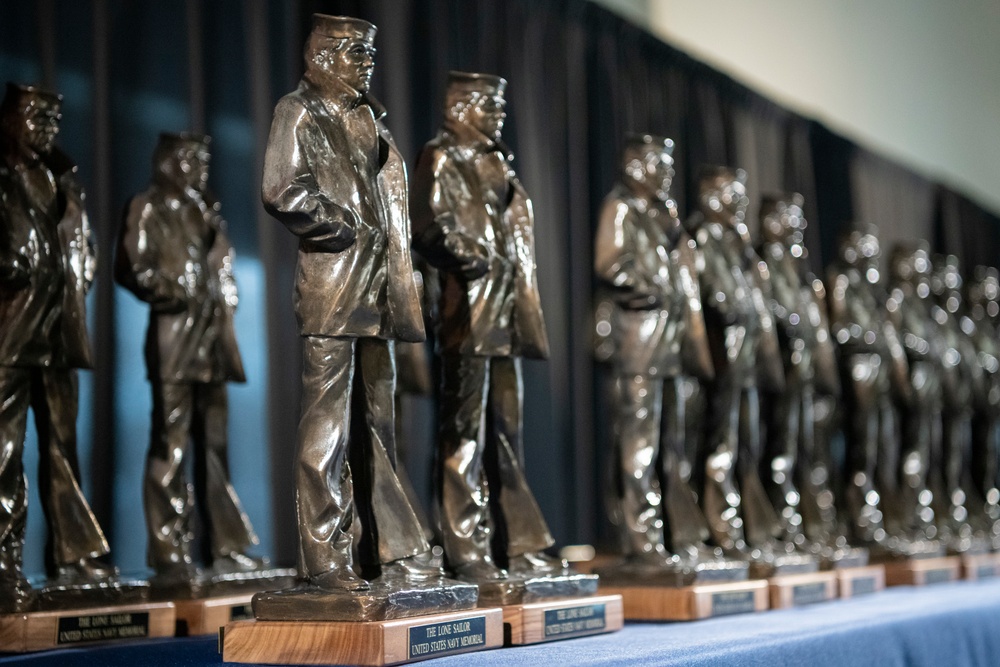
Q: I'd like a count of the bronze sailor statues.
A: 11